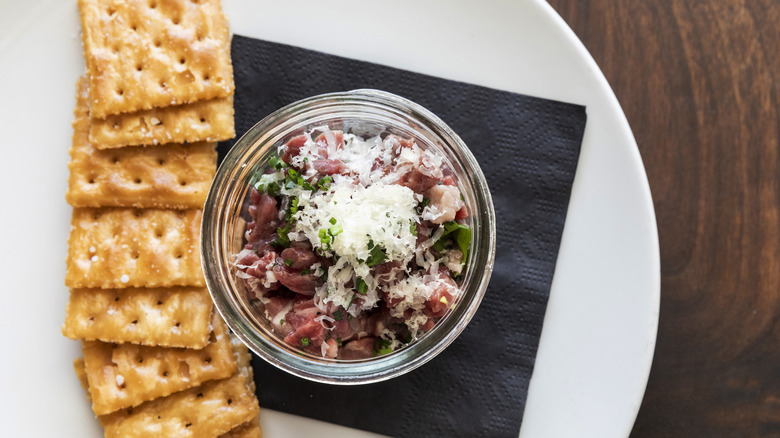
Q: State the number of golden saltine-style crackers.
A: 8